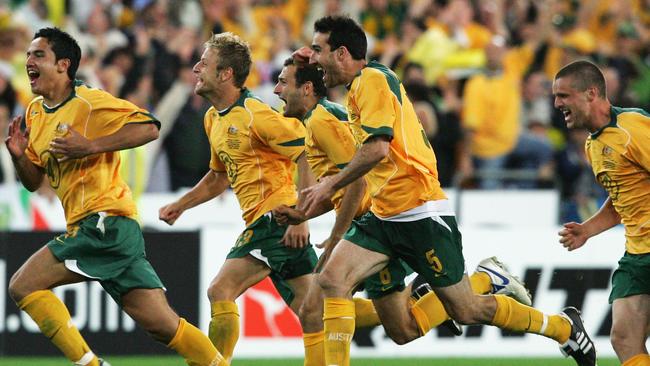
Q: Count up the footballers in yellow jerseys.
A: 5